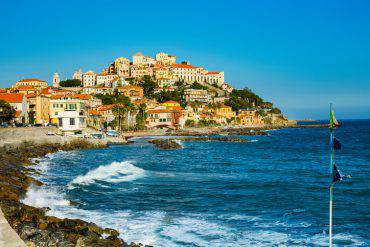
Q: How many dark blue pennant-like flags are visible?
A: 2